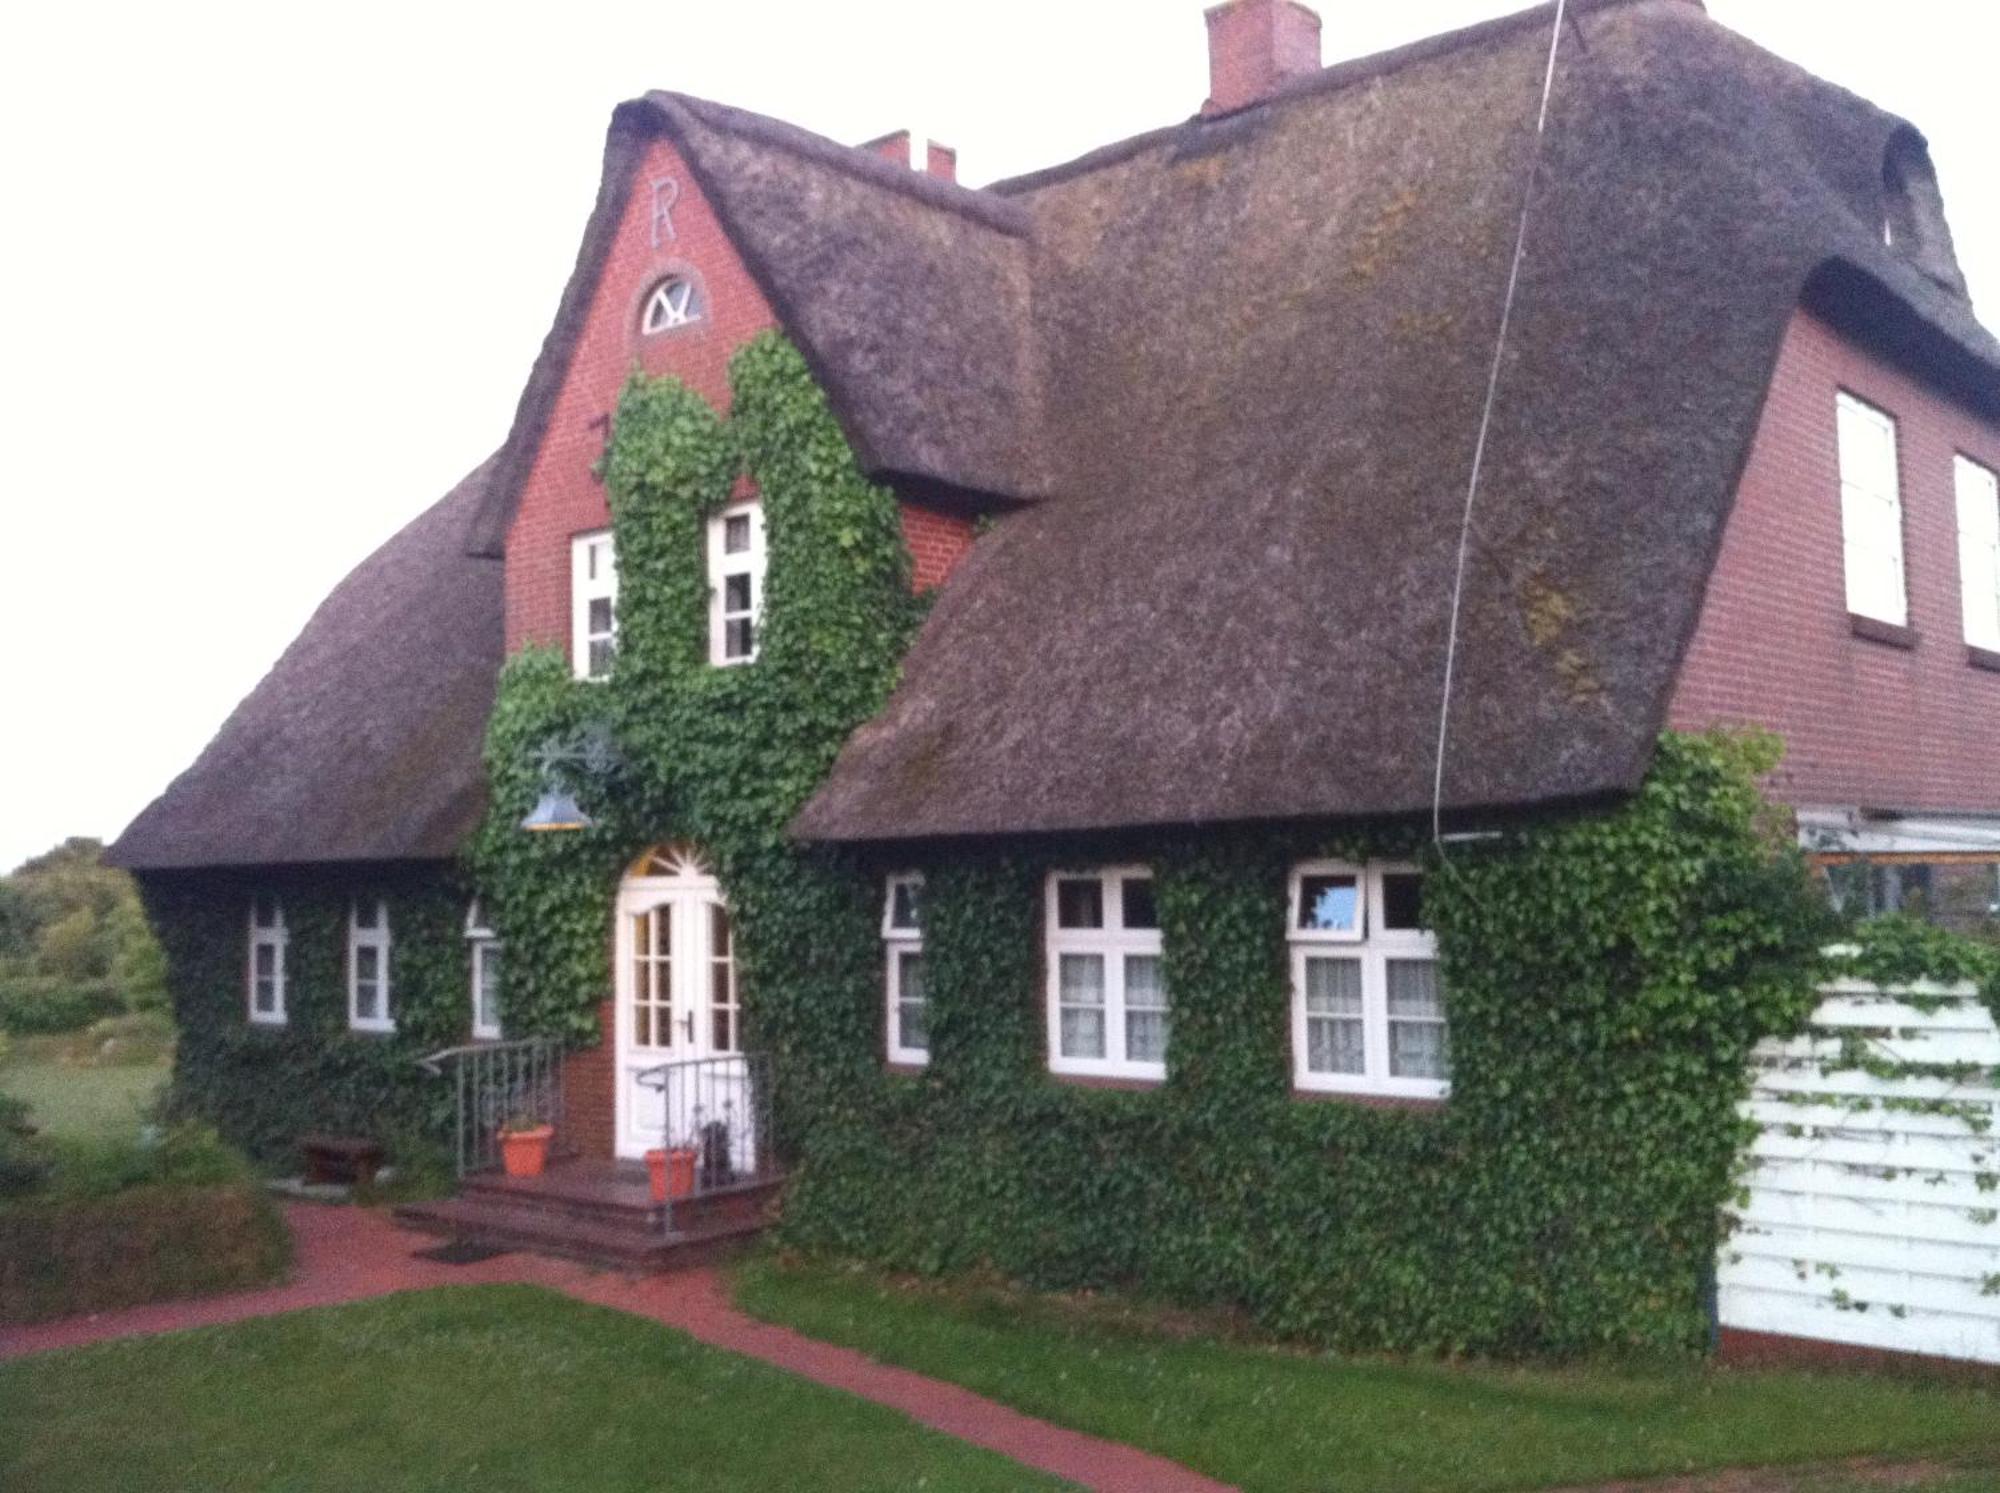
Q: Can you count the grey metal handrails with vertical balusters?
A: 2